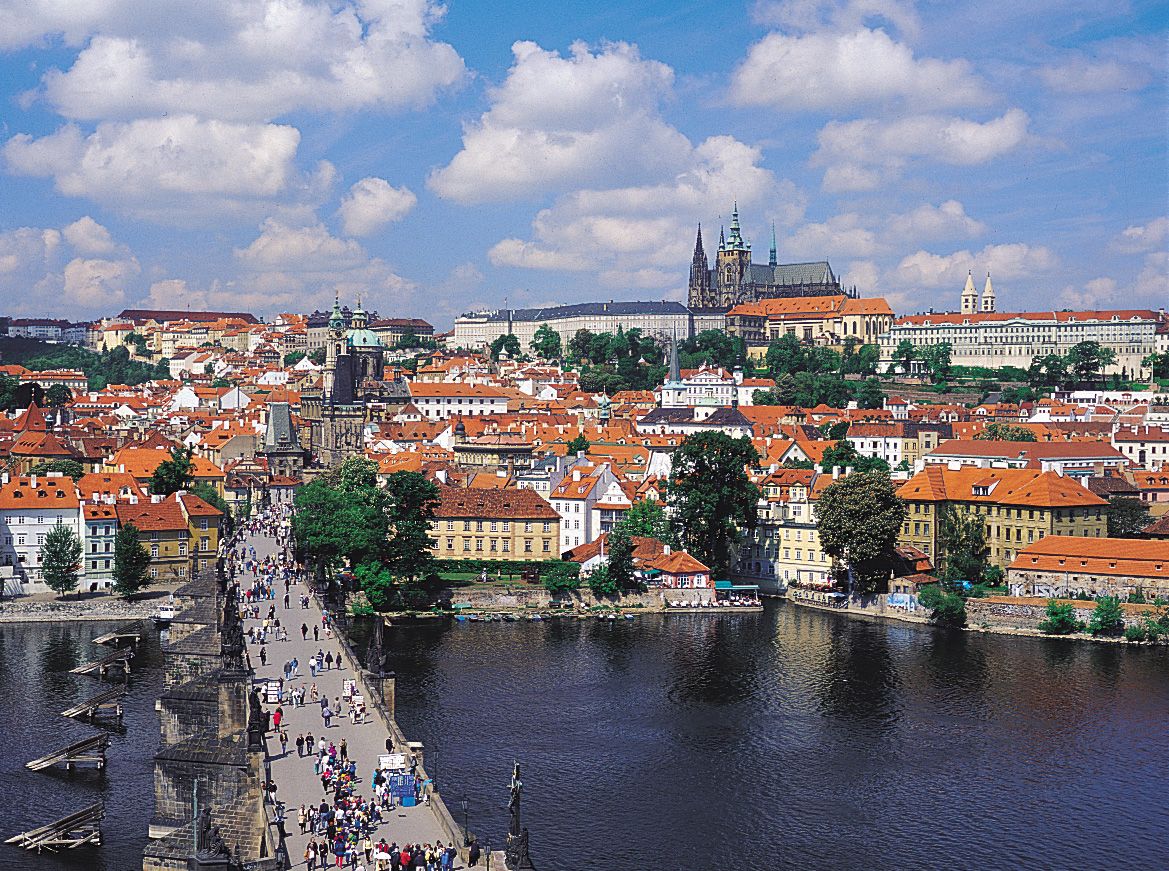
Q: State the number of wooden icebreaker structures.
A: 5